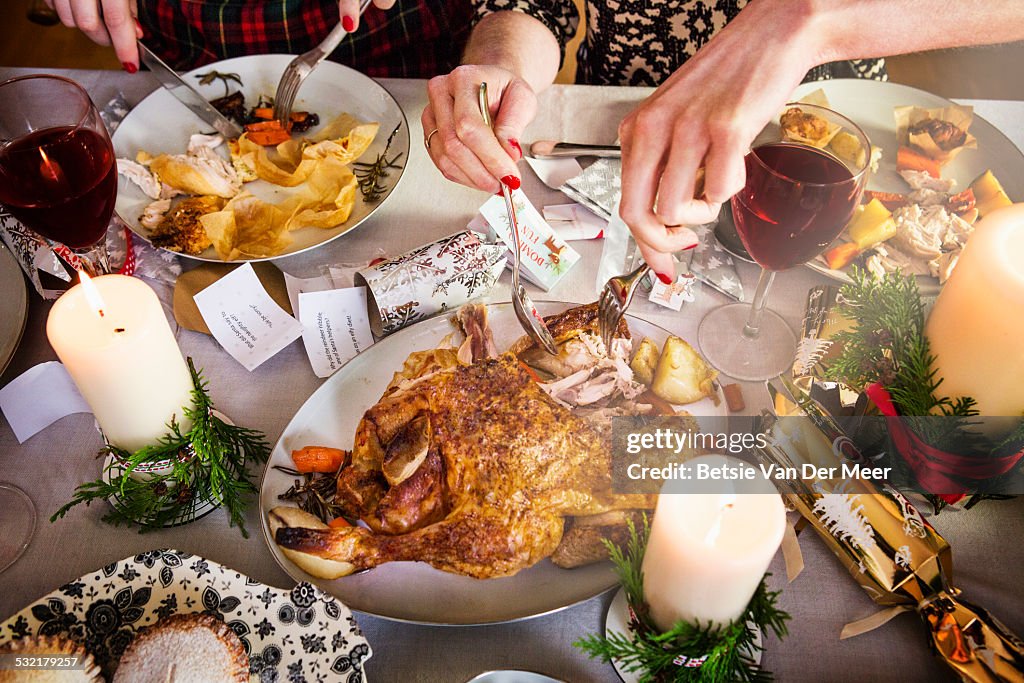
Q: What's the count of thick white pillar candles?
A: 3